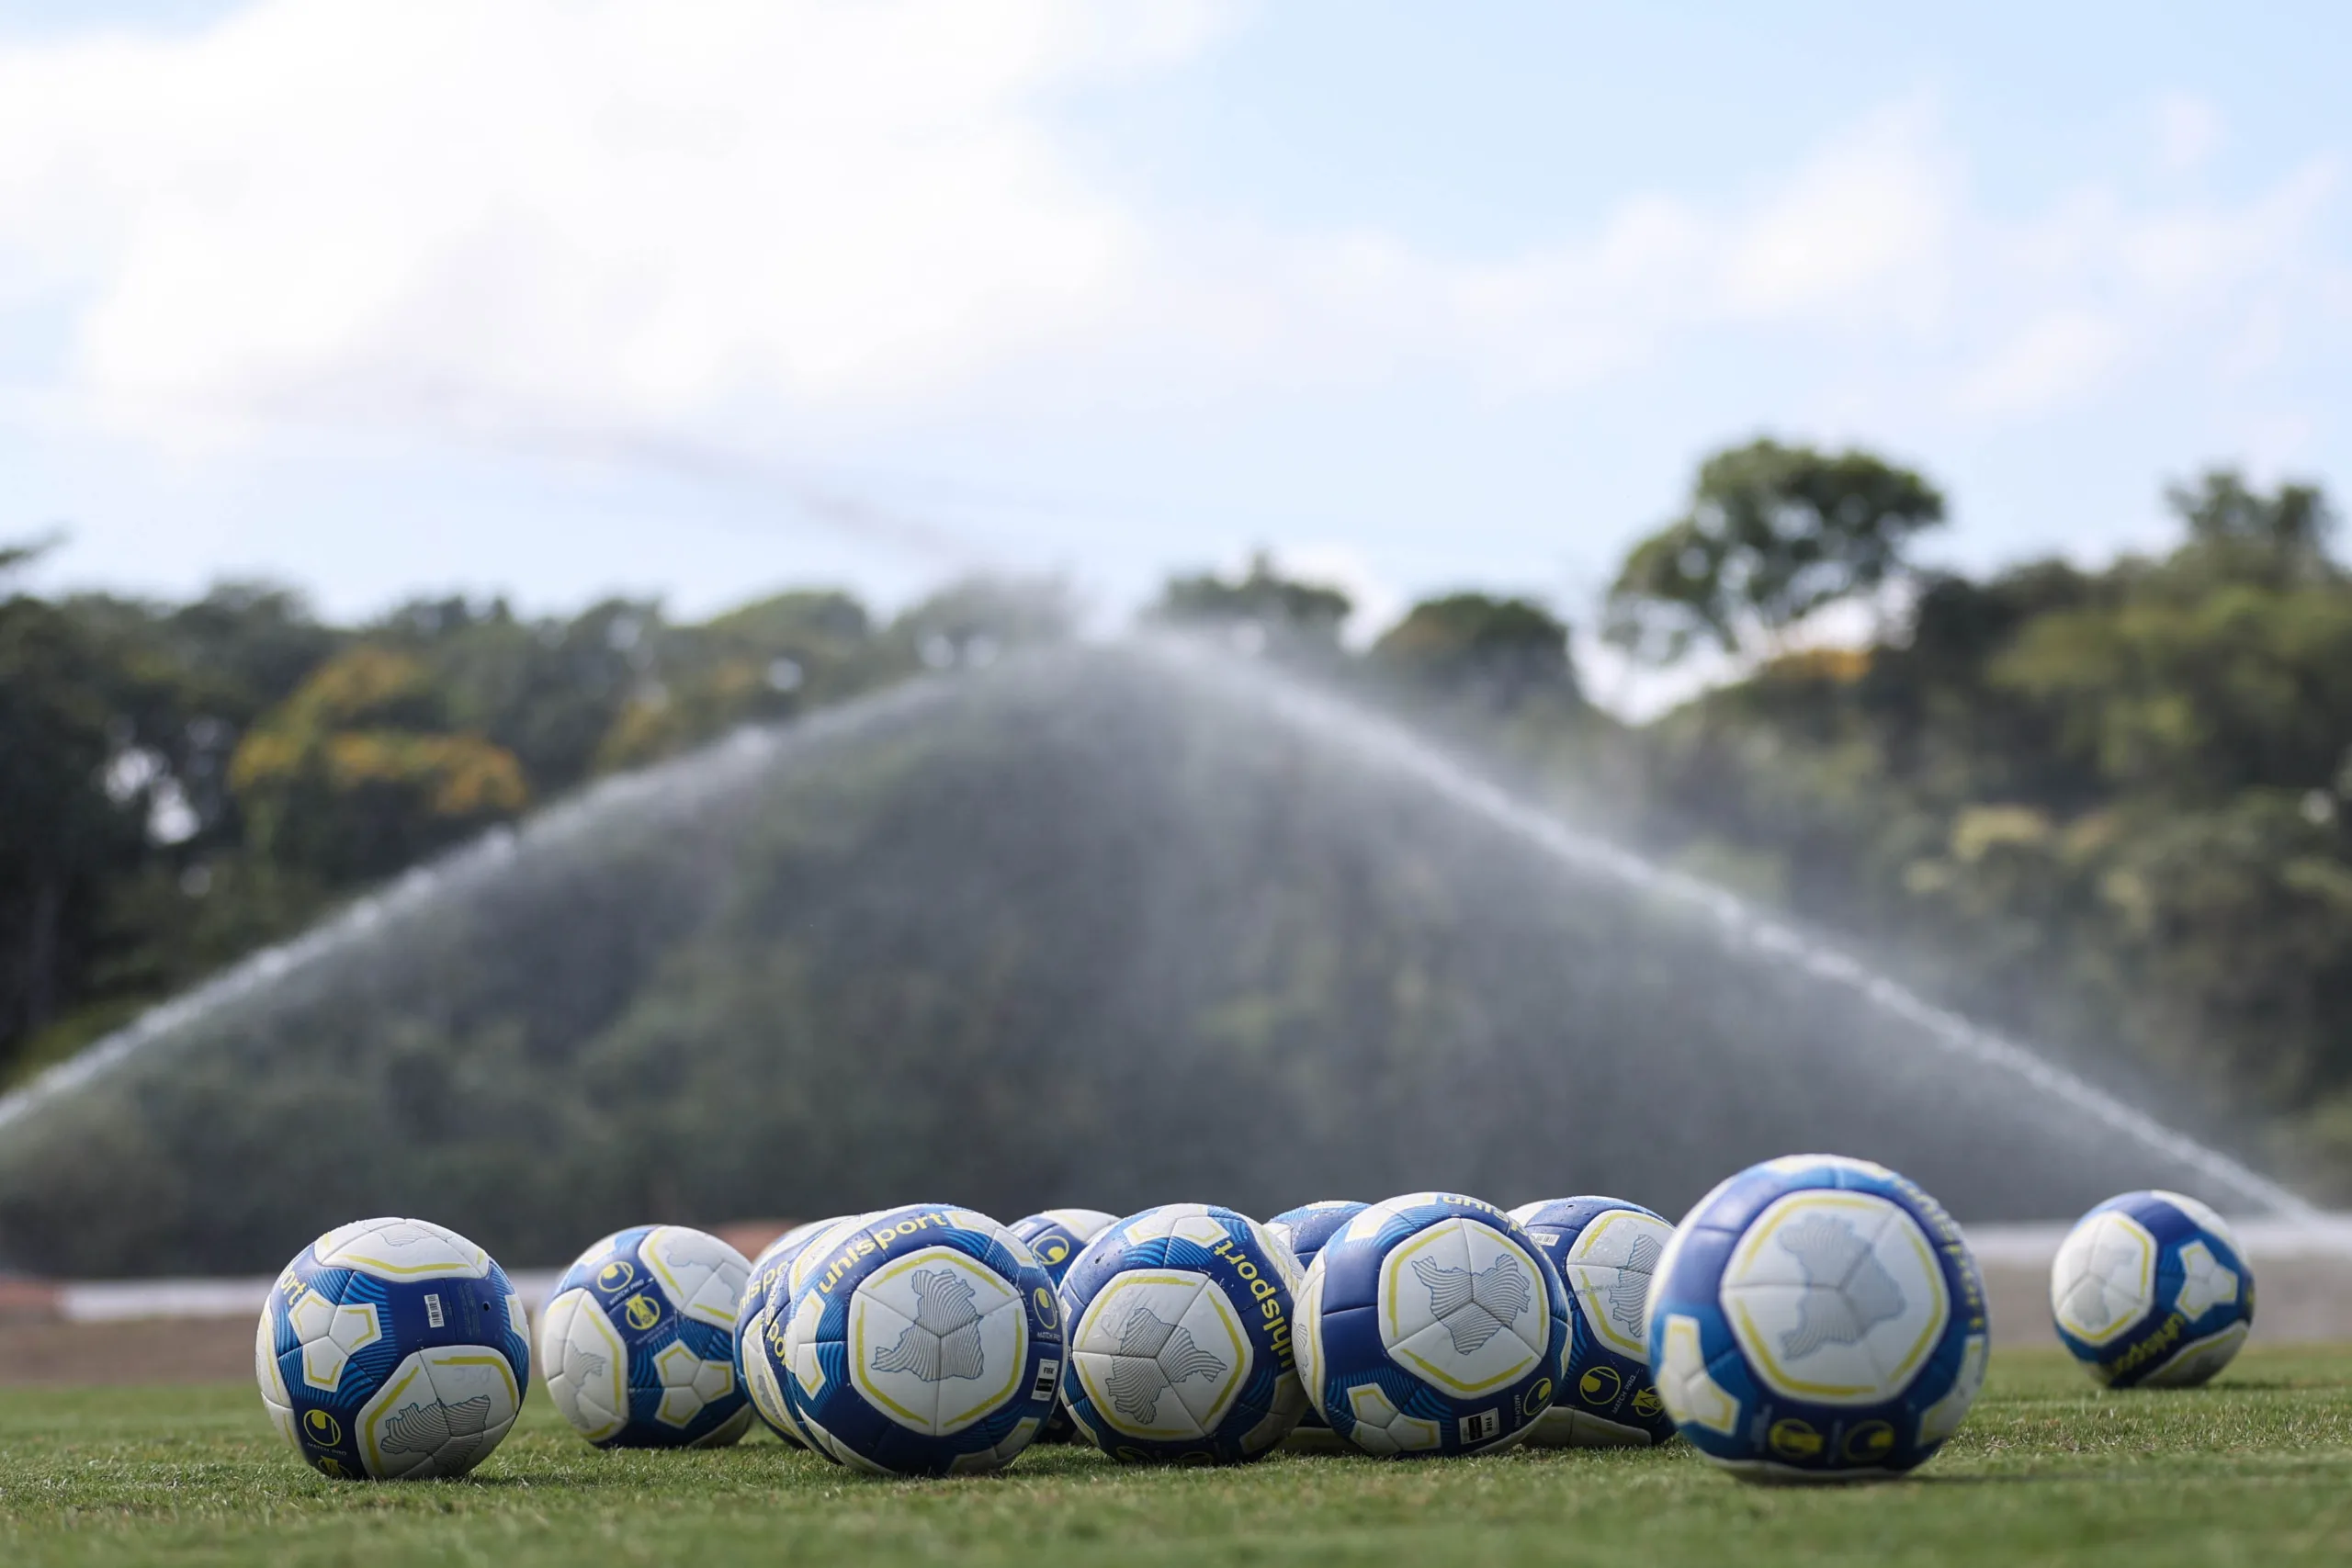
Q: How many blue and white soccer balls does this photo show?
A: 12